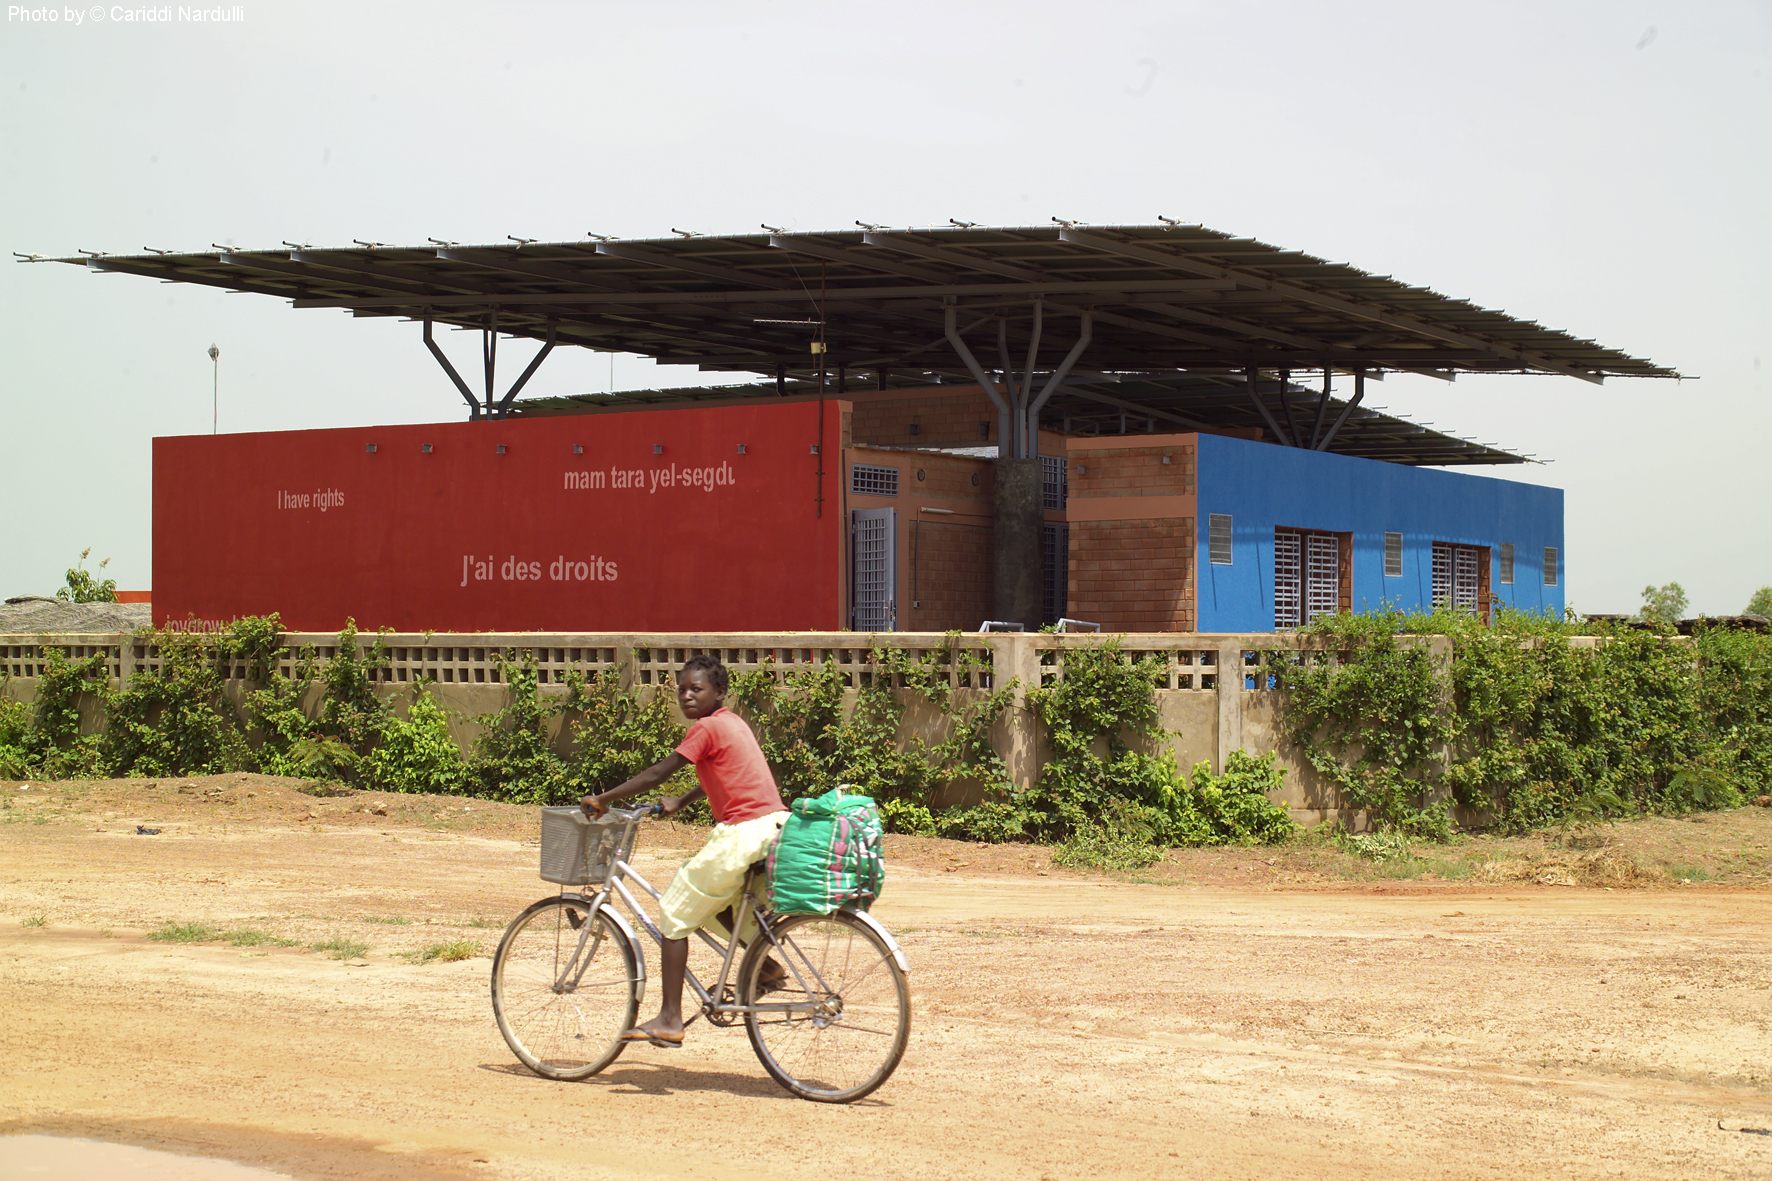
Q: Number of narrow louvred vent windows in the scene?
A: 4